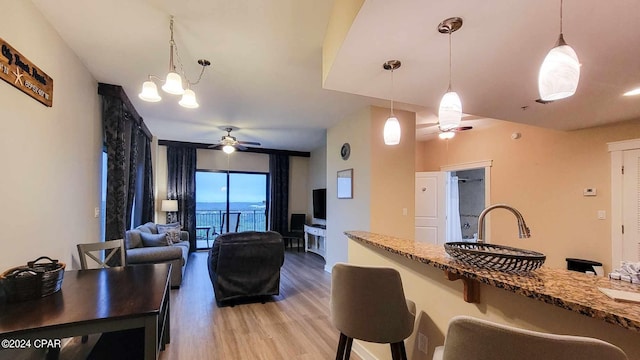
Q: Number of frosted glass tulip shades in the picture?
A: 3